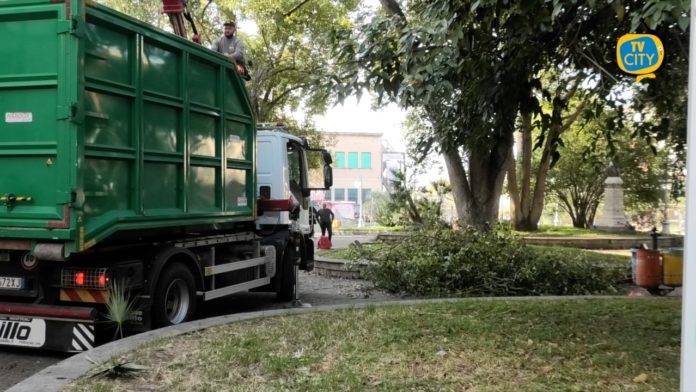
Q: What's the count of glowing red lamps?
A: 2